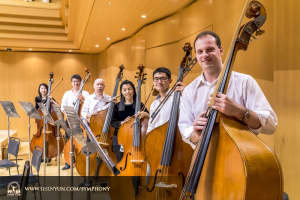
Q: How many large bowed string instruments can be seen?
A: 6